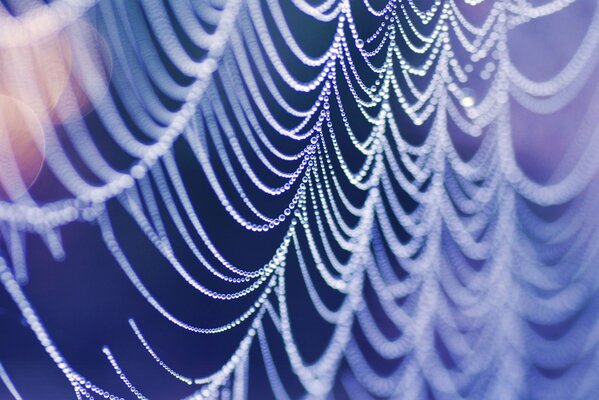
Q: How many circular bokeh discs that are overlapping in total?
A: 3